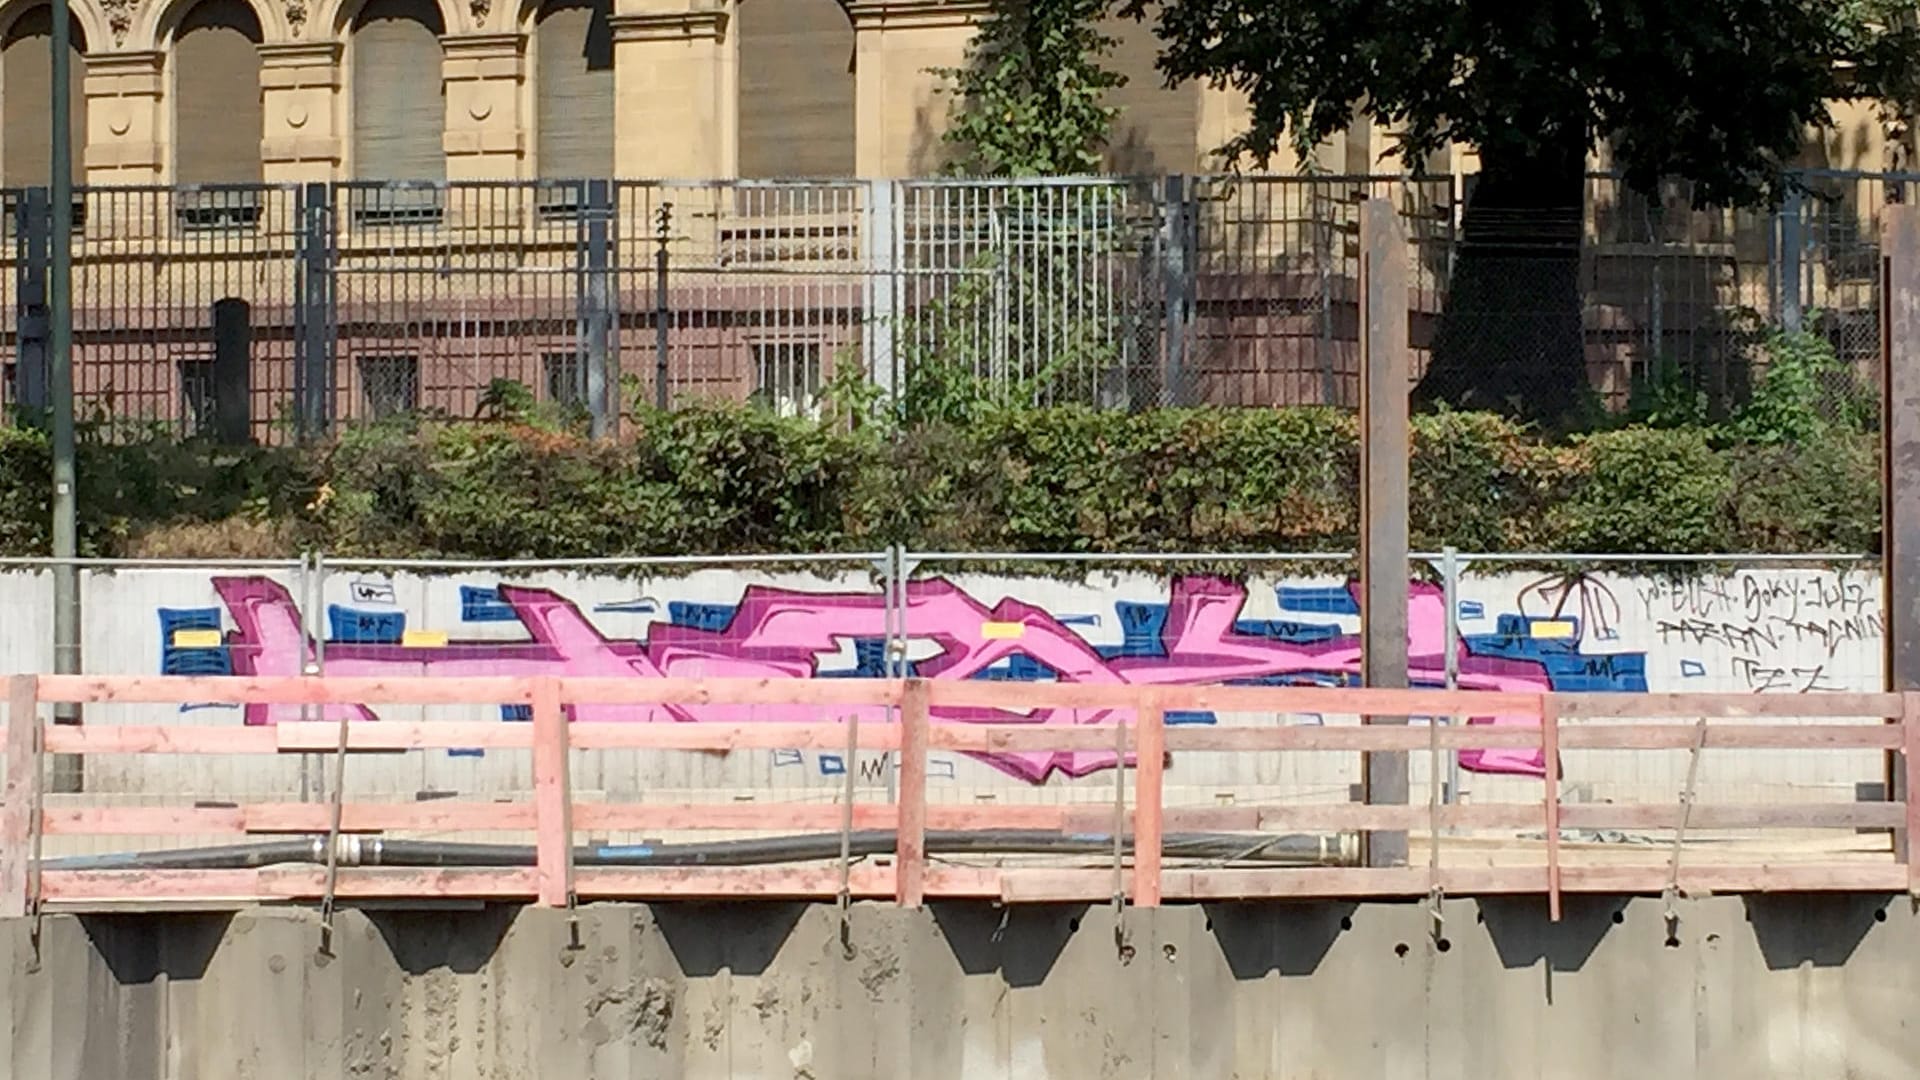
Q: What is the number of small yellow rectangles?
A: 4